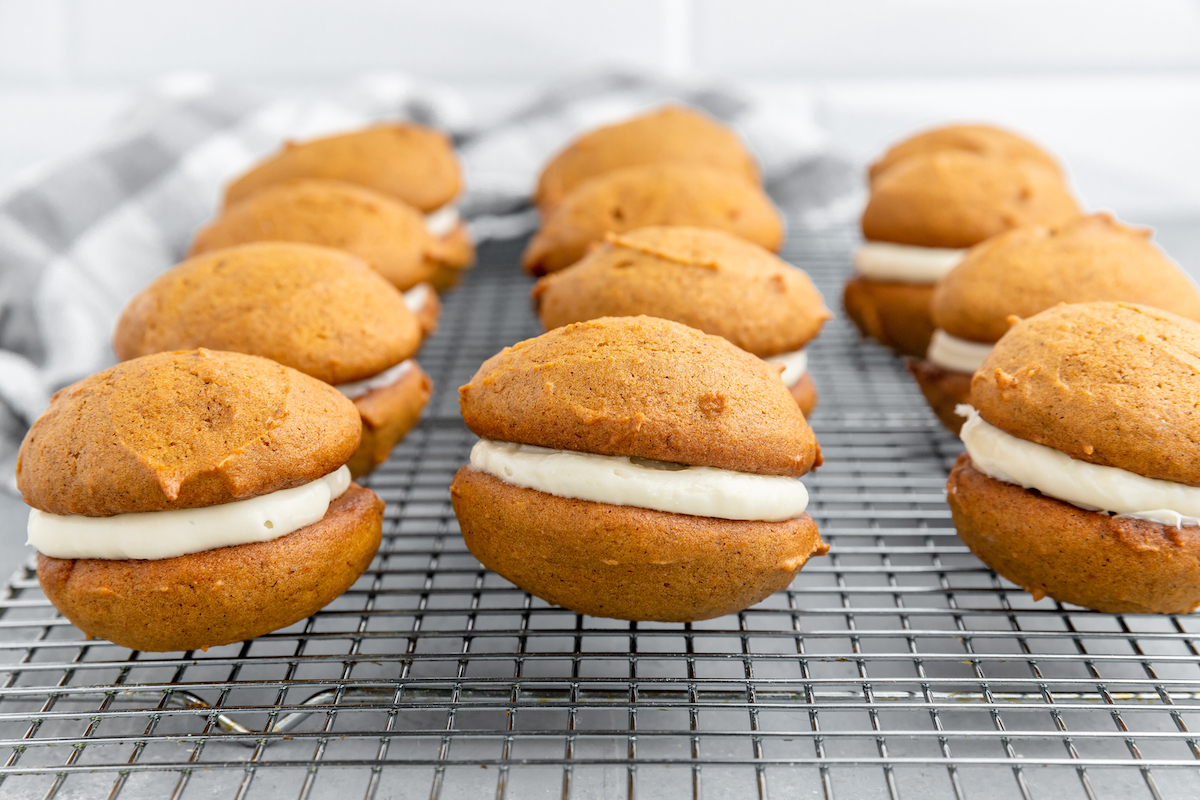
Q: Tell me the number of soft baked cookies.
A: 12